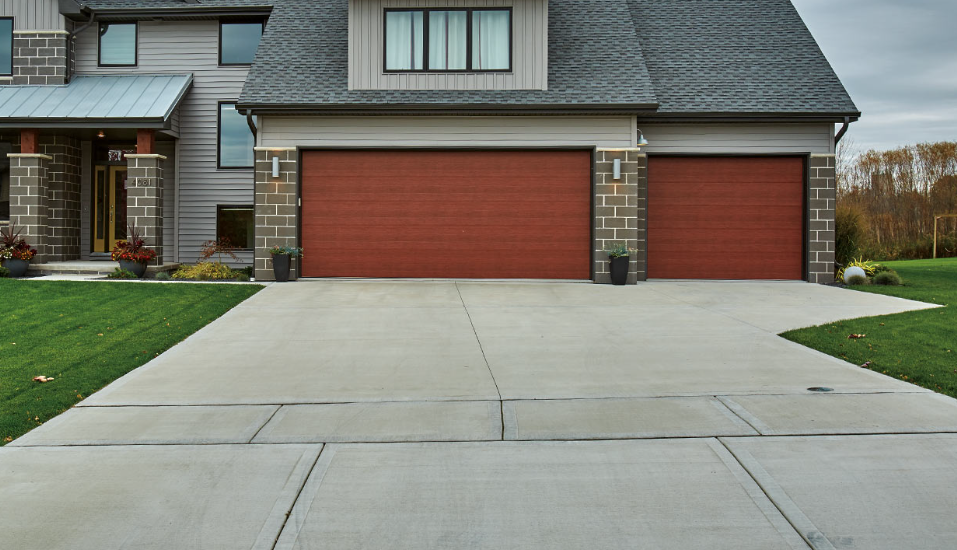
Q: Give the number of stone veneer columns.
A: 5